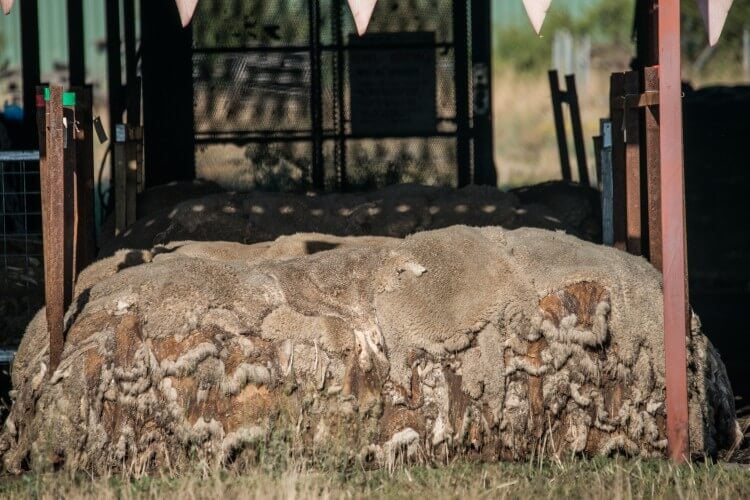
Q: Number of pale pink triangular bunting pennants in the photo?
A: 5